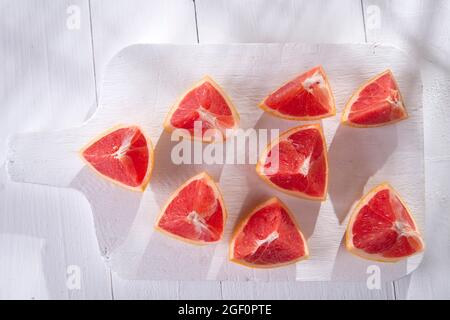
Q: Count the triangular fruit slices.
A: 8